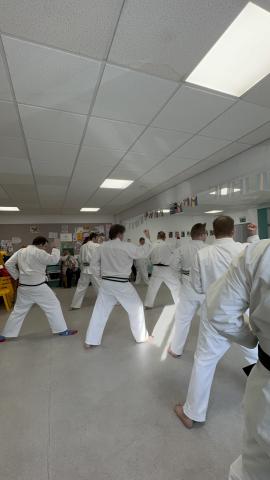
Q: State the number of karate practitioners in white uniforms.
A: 8